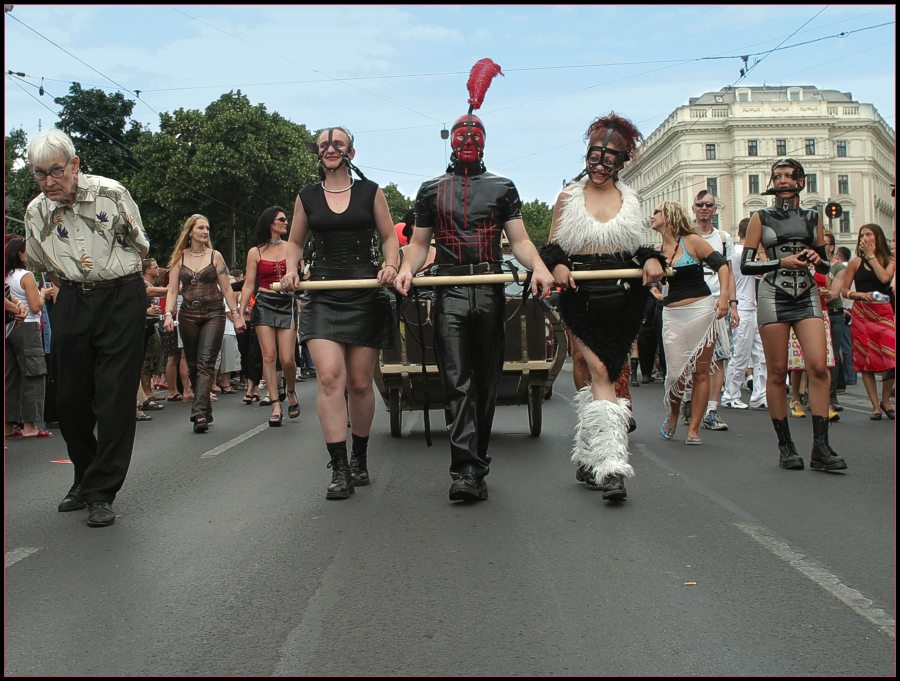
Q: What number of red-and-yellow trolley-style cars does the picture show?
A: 0